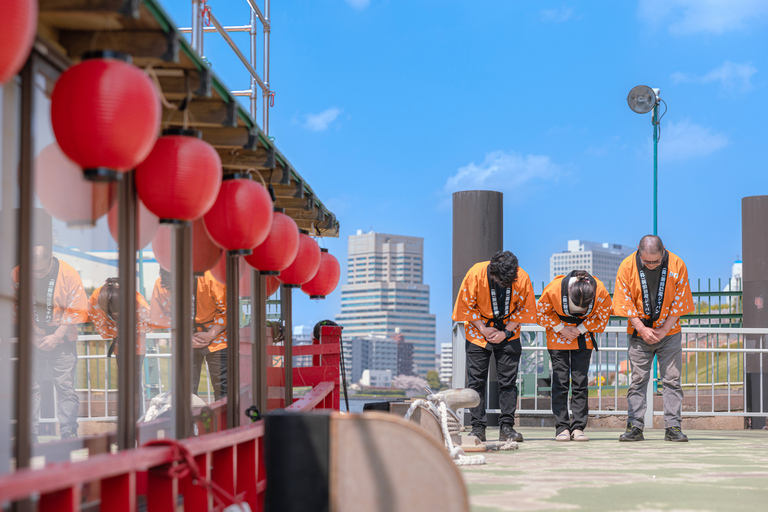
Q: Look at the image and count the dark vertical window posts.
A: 6